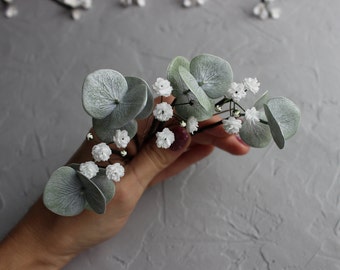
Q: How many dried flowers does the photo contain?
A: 12